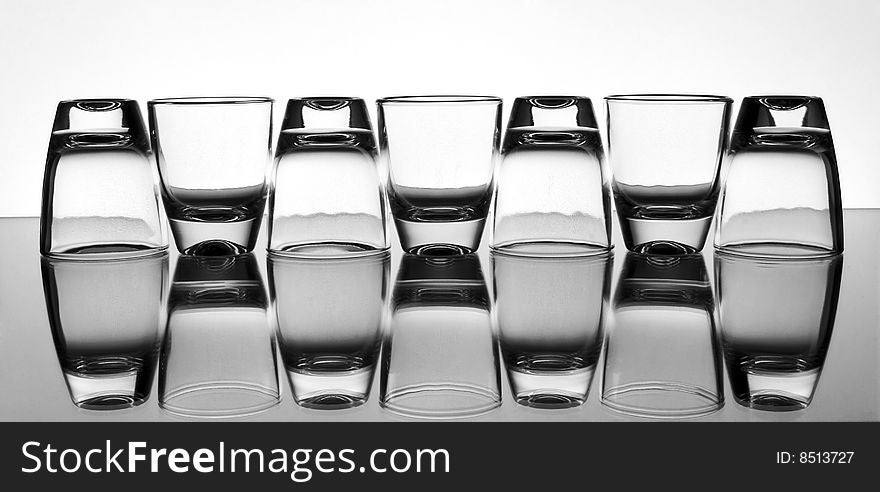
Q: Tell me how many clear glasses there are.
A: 7